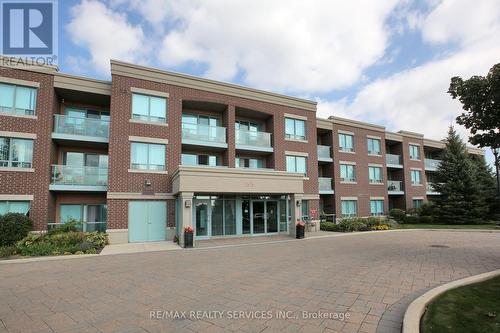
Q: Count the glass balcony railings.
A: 10